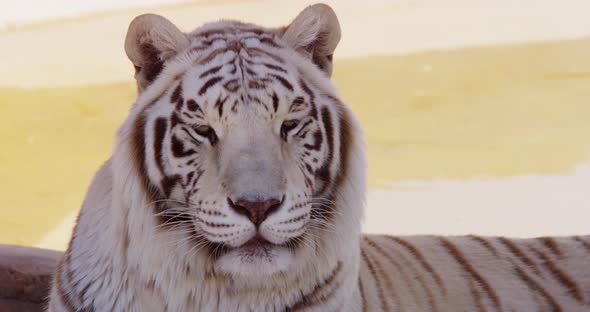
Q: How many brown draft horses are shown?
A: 0